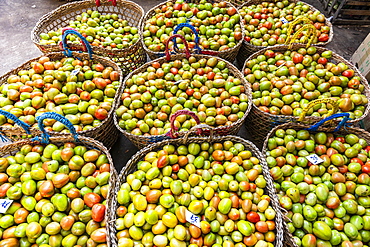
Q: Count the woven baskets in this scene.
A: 9